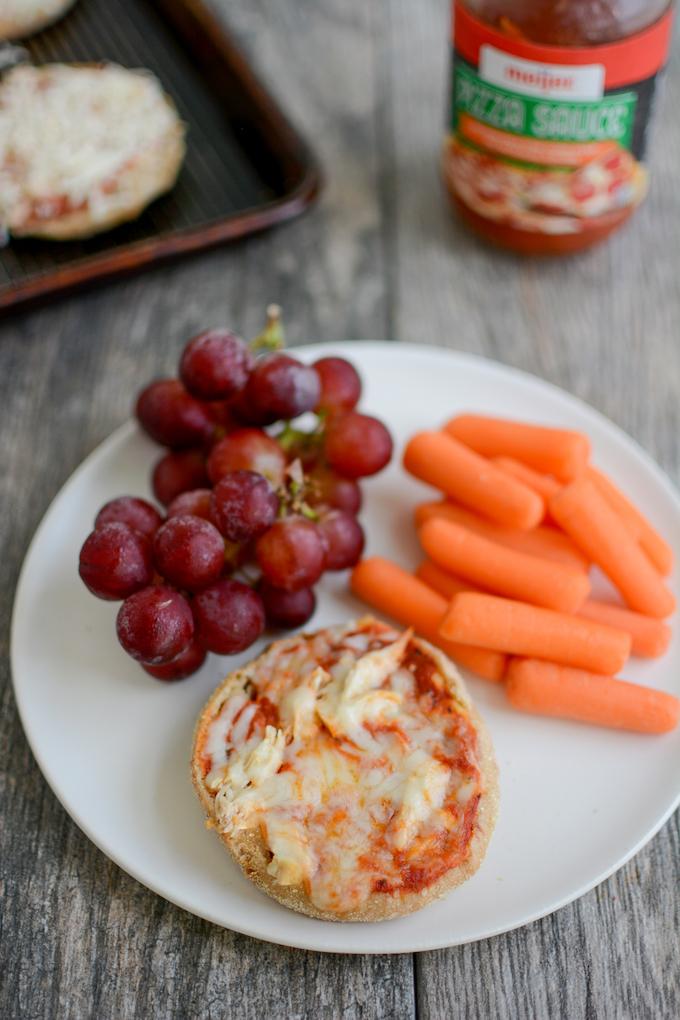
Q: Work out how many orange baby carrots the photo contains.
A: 12